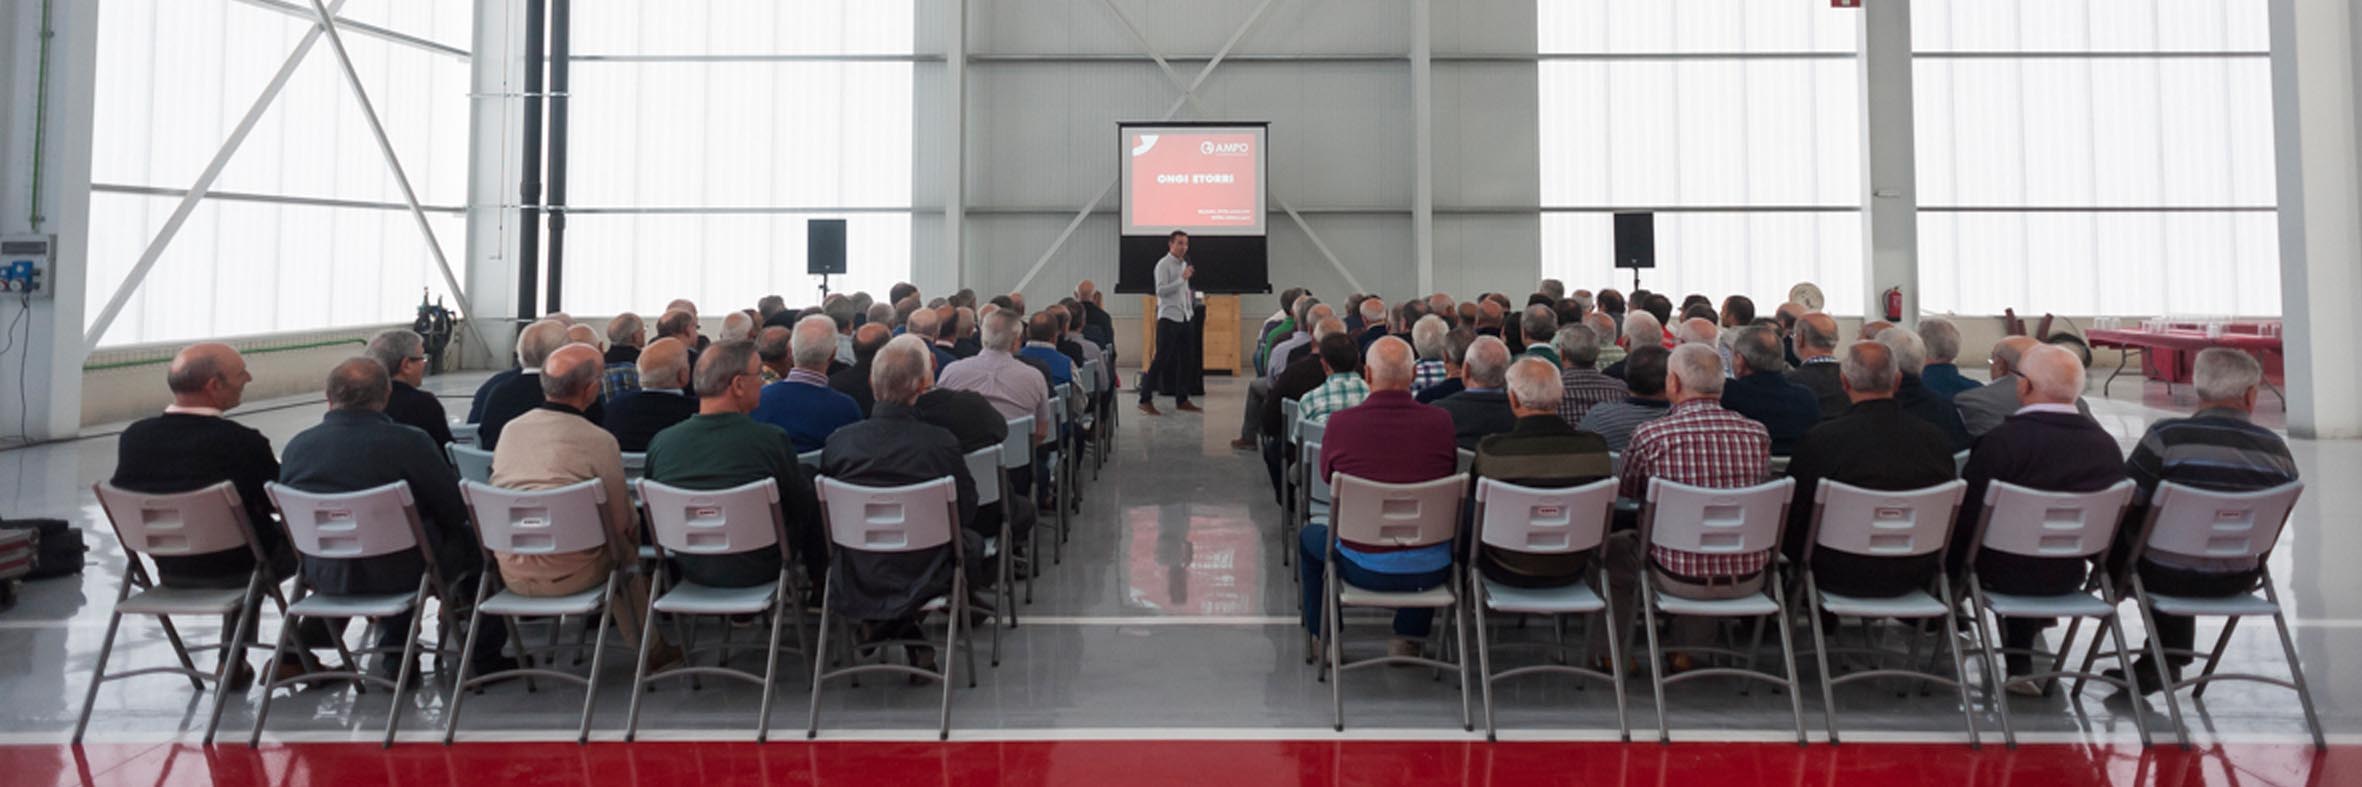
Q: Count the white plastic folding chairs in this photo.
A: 11